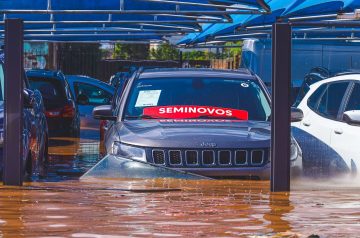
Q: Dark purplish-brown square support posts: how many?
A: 2